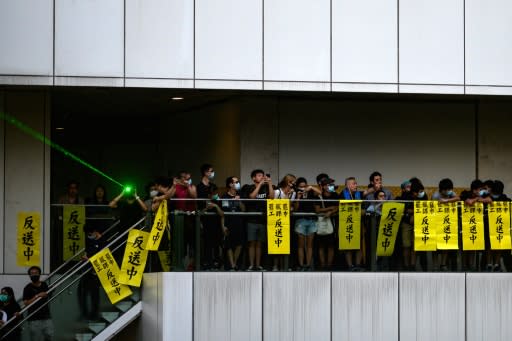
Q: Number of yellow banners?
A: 12